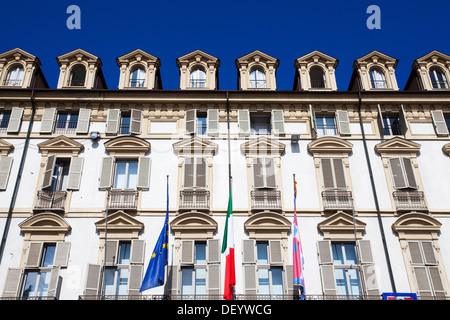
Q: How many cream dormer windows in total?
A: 8